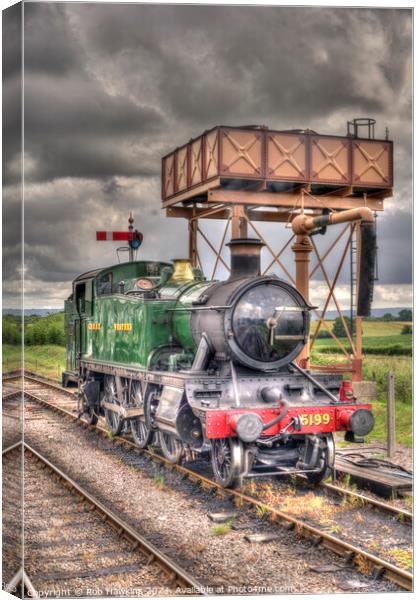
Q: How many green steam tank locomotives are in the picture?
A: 1